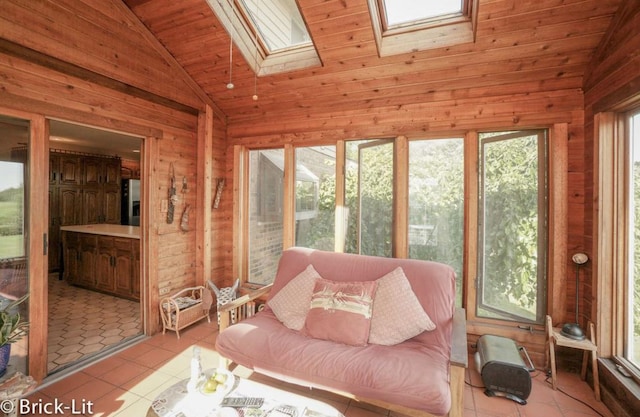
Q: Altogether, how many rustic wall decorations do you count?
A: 4